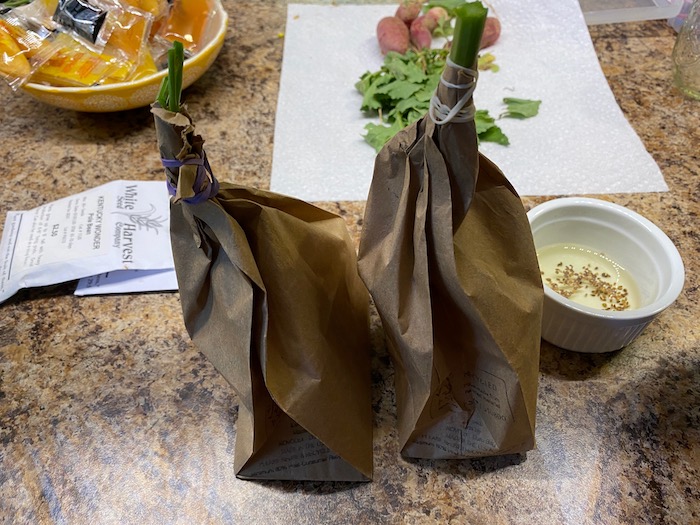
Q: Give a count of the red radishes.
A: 5